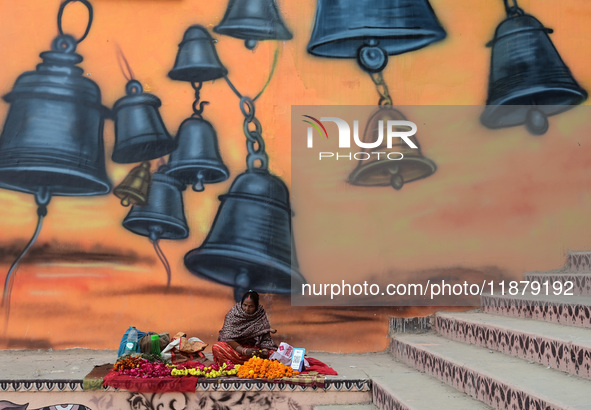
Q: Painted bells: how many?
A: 11